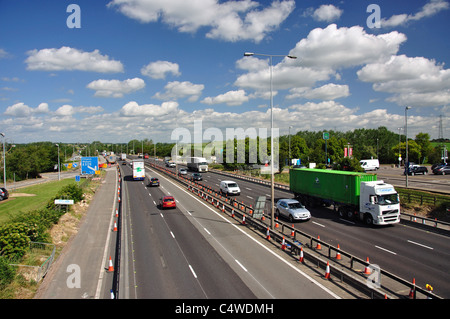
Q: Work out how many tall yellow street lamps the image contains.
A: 0